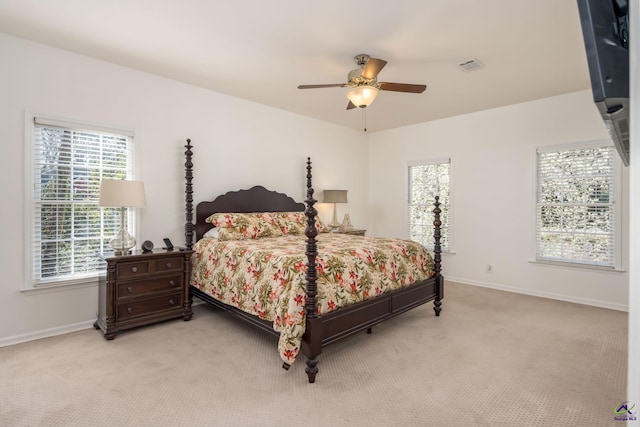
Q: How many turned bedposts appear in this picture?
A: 4